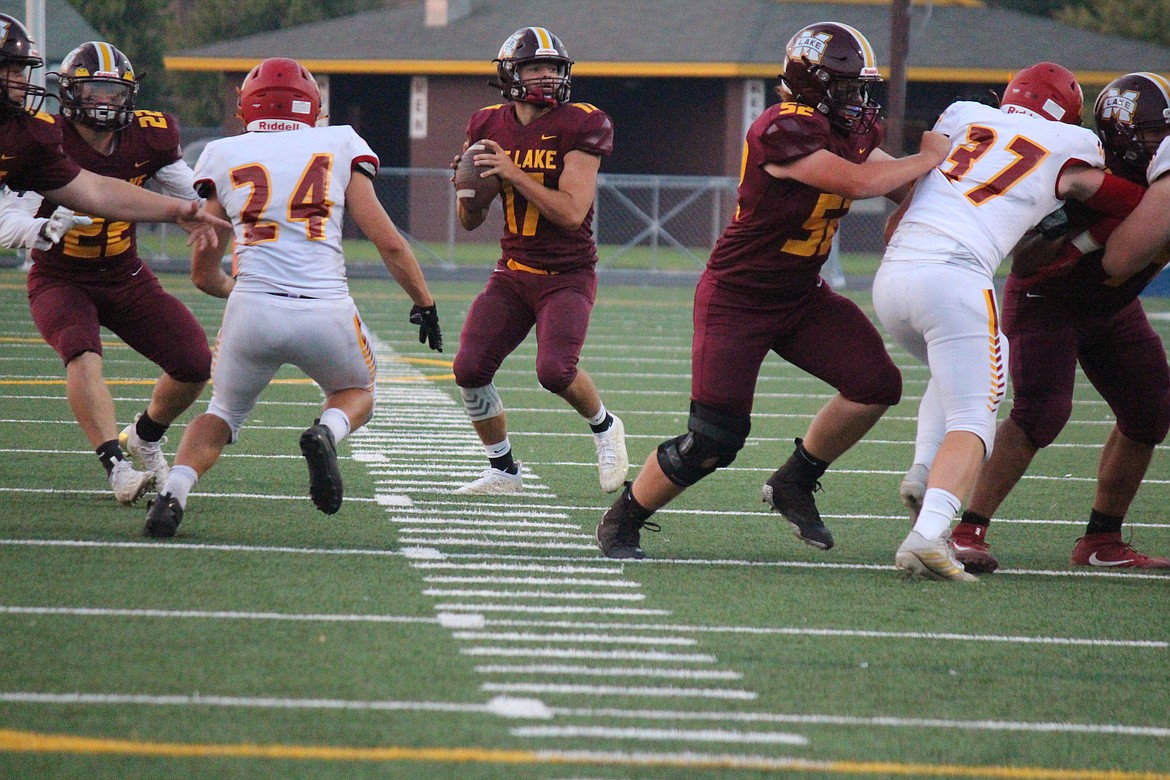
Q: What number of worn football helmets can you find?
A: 7